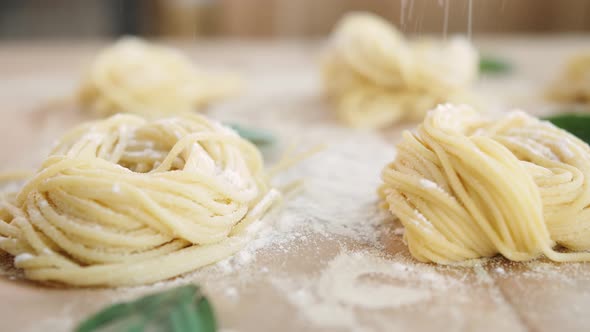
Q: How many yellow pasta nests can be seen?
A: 5